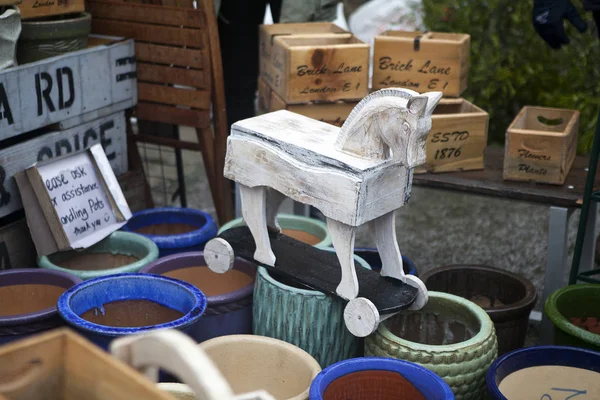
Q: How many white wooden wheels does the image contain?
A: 3